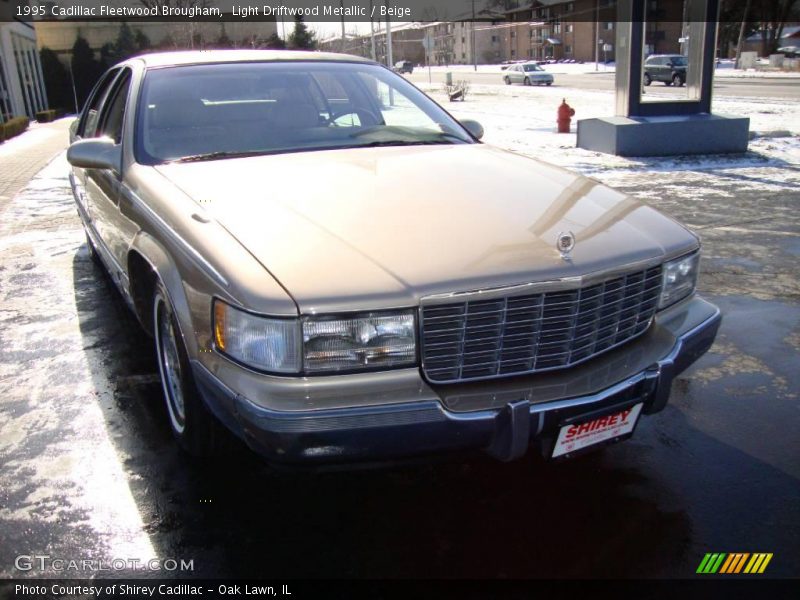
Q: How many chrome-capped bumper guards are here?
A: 2